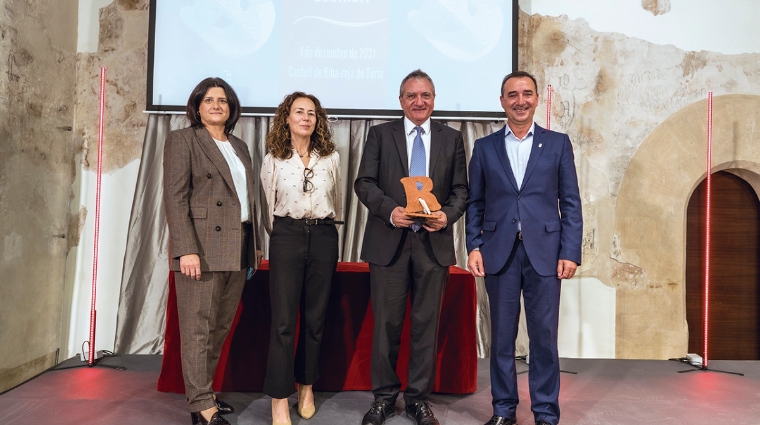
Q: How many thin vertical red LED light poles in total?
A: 3